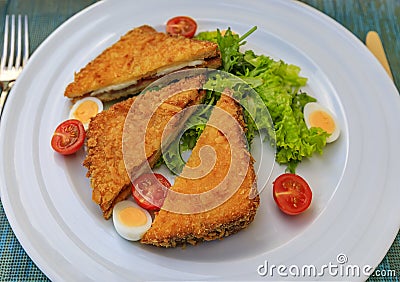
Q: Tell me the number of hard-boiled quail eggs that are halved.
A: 3